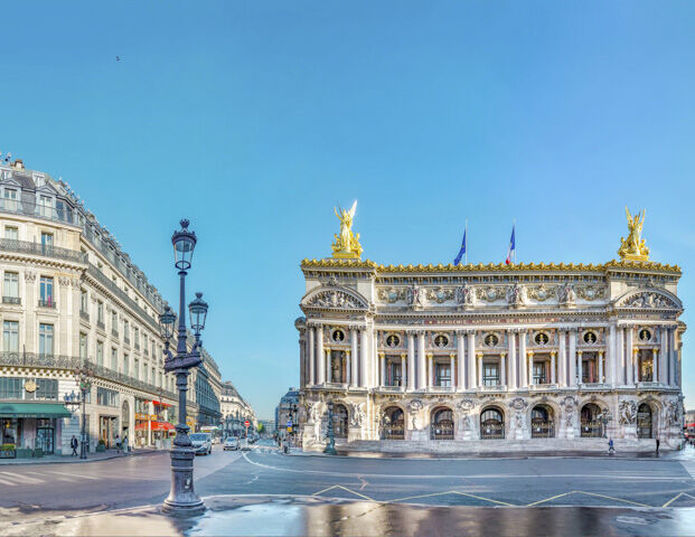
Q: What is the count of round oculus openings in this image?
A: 7